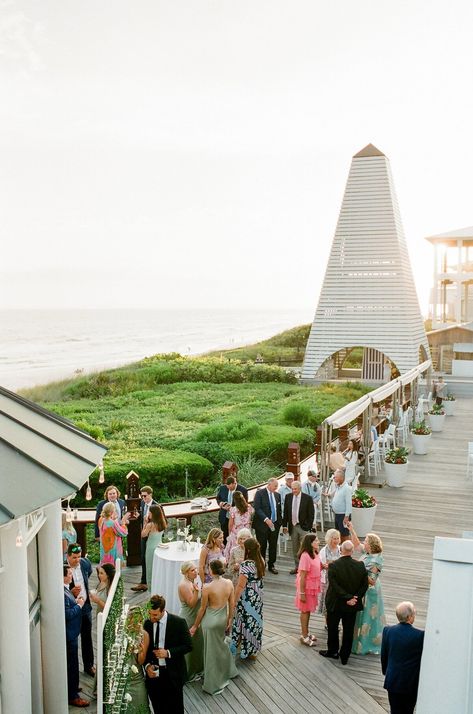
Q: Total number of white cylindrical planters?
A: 5